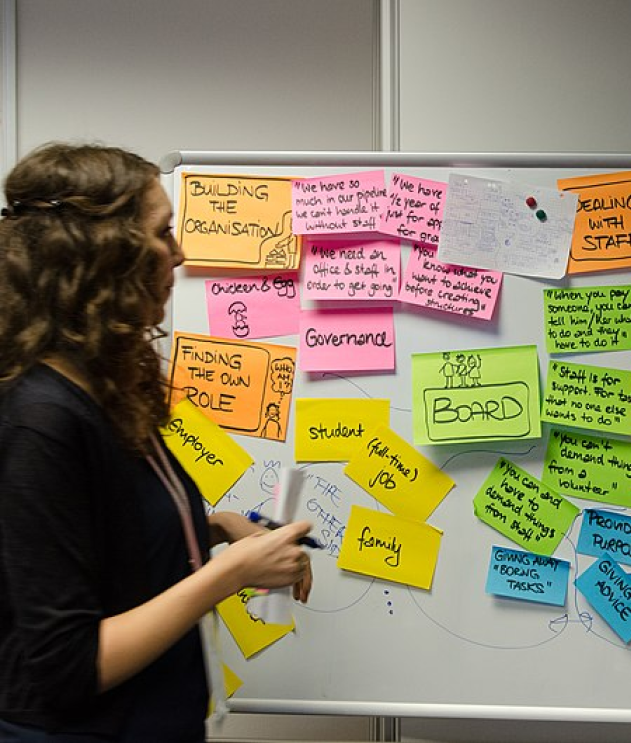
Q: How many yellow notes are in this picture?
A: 6